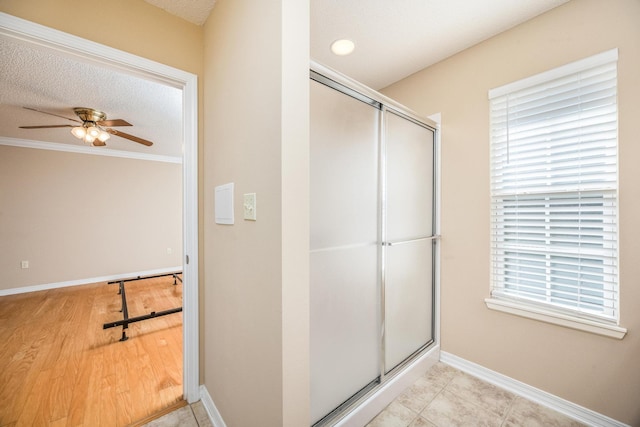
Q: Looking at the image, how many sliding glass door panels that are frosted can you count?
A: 2